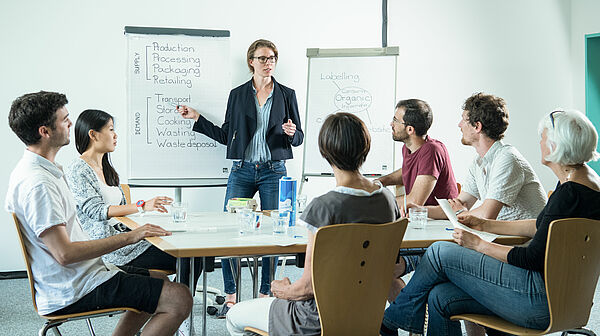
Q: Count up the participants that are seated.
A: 6